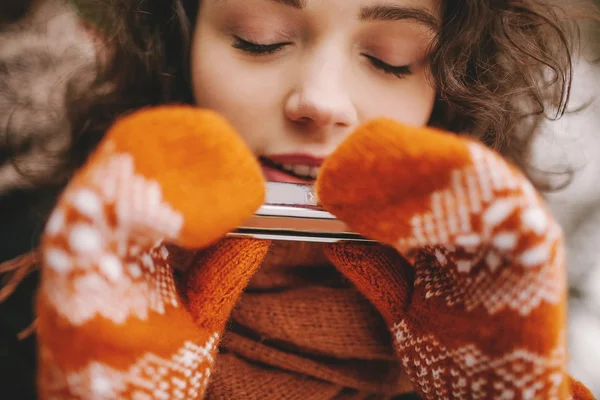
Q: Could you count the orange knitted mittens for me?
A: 2